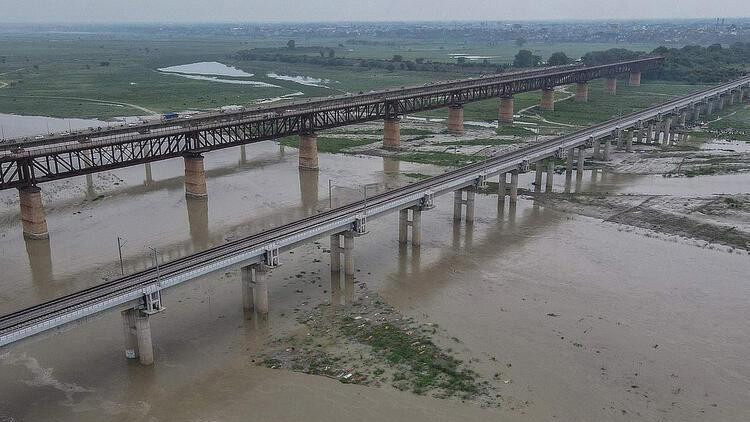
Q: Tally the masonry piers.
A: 10